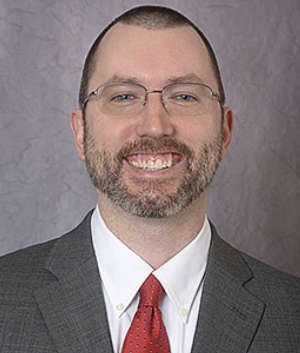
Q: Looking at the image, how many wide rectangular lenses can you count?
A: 2